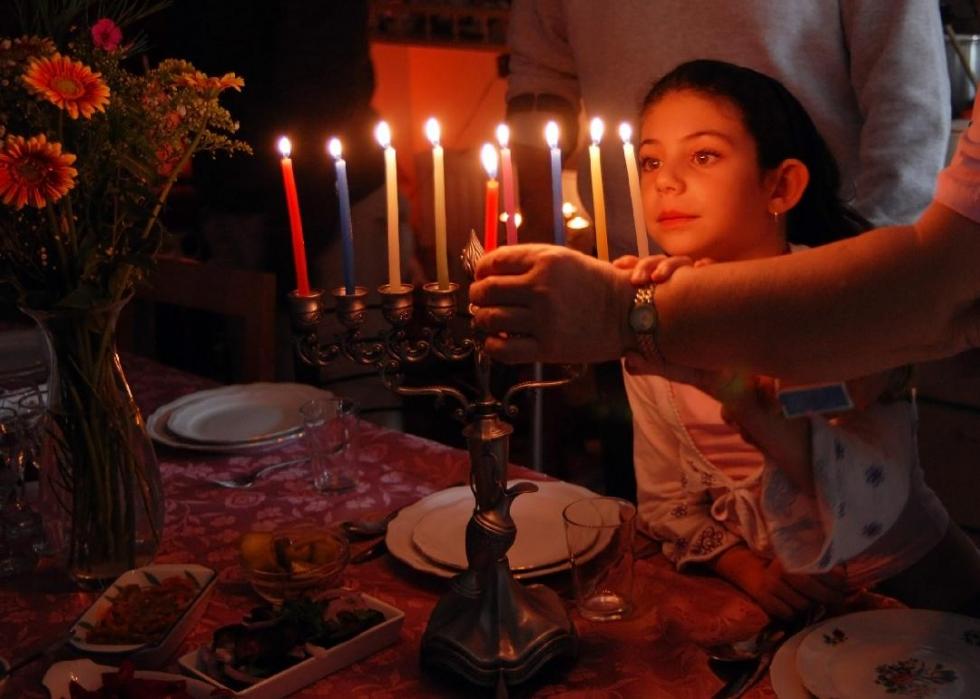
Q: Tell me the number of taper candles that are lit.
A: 9